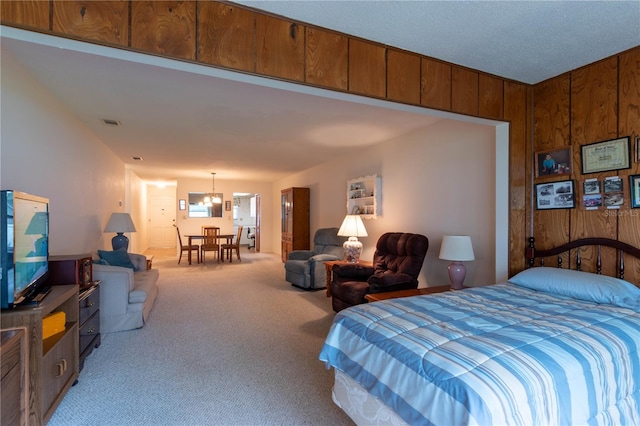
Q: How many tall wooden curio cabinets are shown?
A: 1